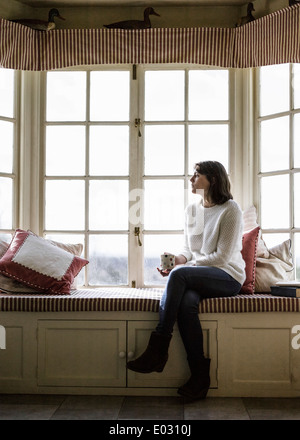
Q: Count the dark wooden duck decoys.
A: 3